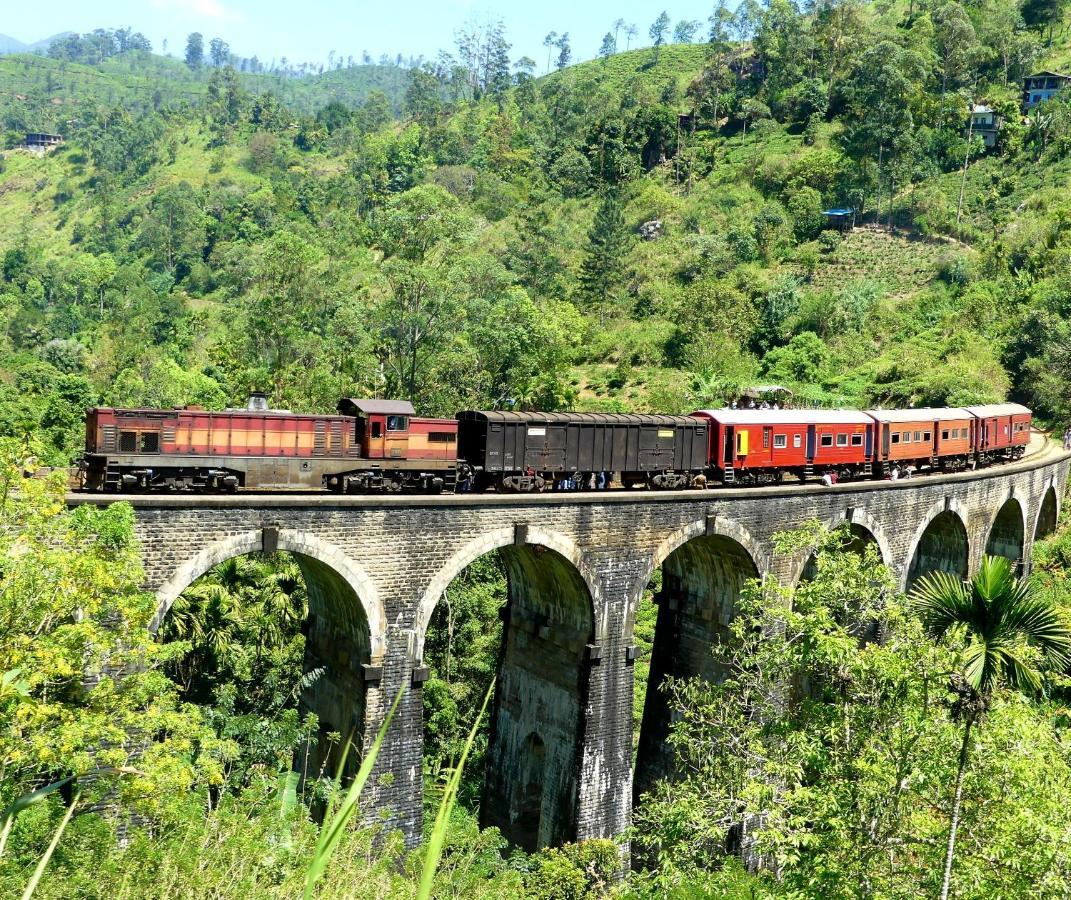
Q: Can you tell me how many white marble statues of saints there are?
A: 0